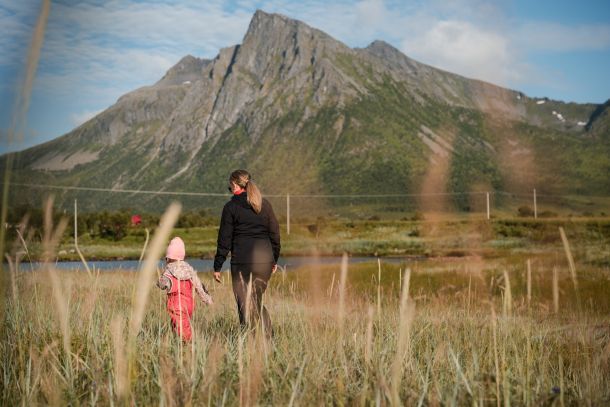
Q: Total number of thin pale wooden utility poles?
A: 4